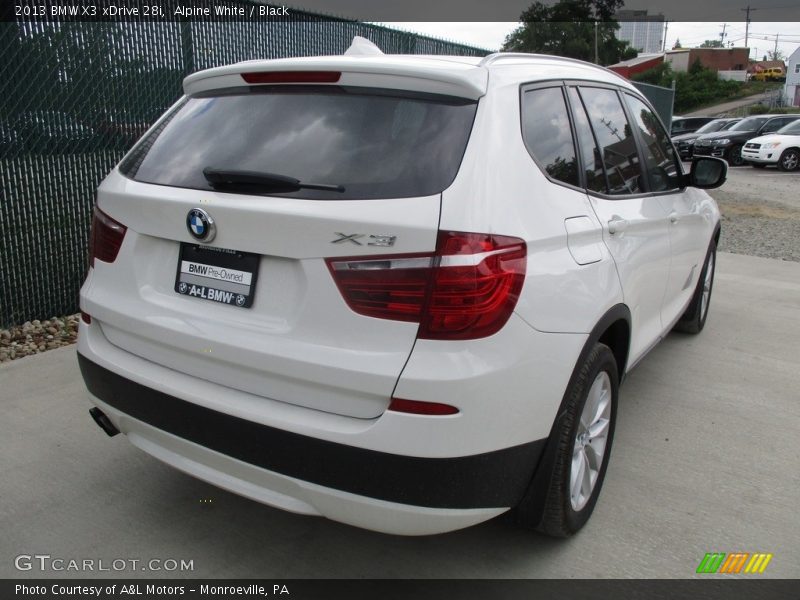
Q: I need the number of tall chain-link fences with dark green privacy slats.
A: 1